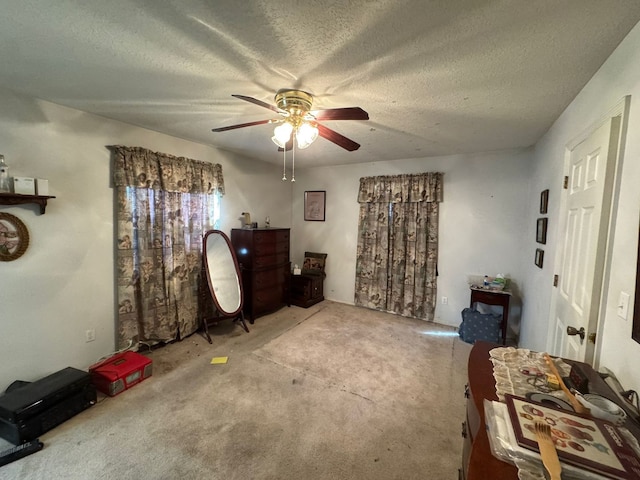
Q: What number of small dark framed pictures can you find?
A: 3